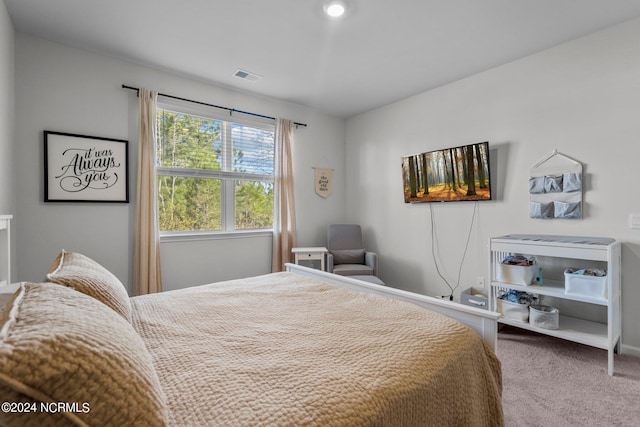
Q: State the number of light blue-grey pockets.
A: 5